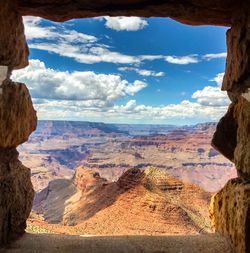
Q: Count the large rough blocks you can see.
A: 6